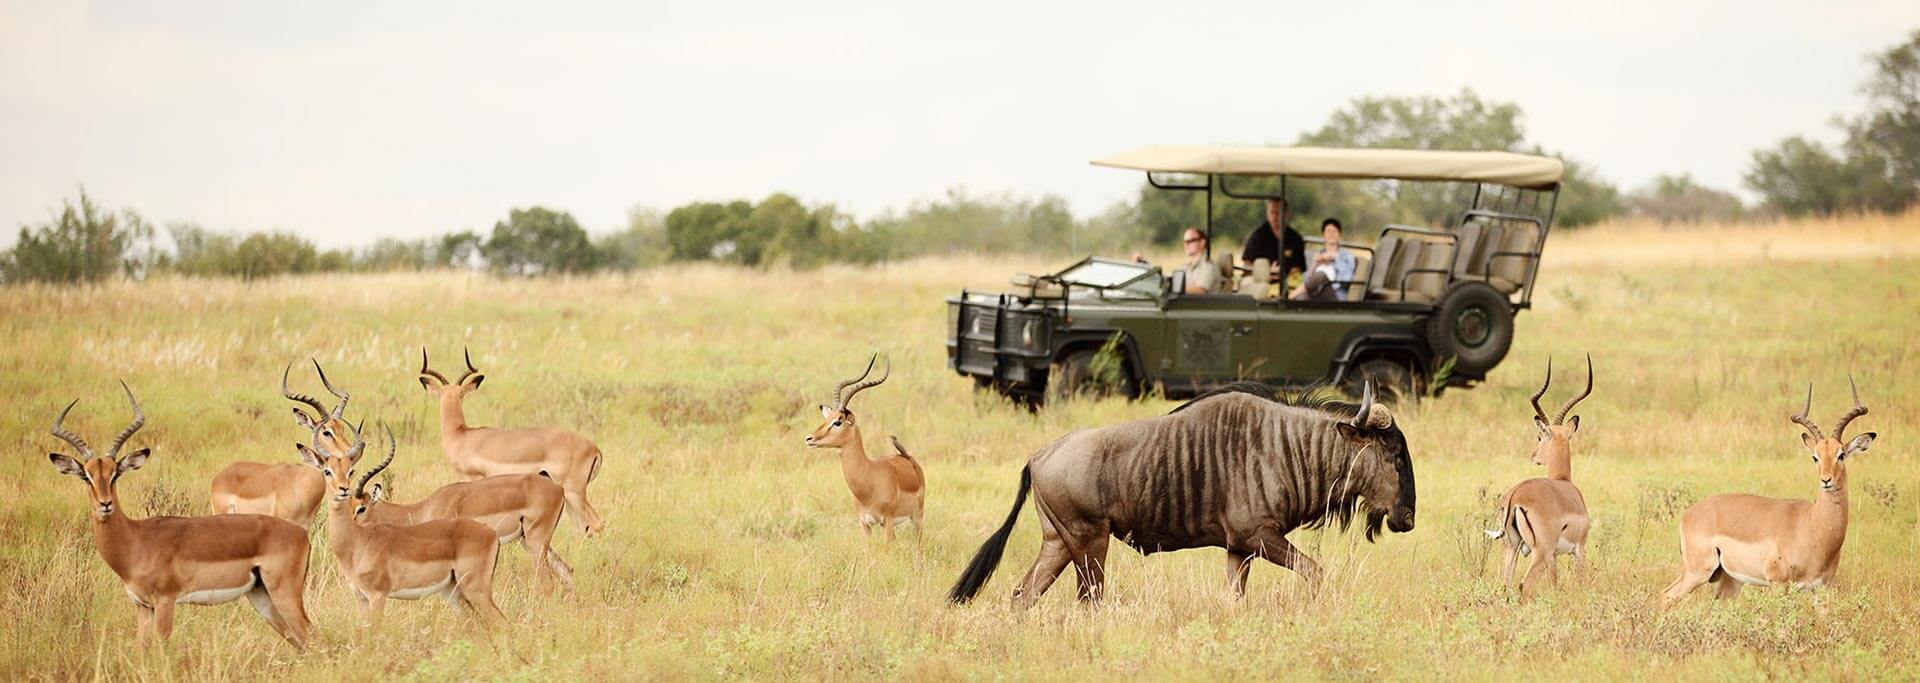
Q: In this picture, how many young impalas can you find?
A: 0